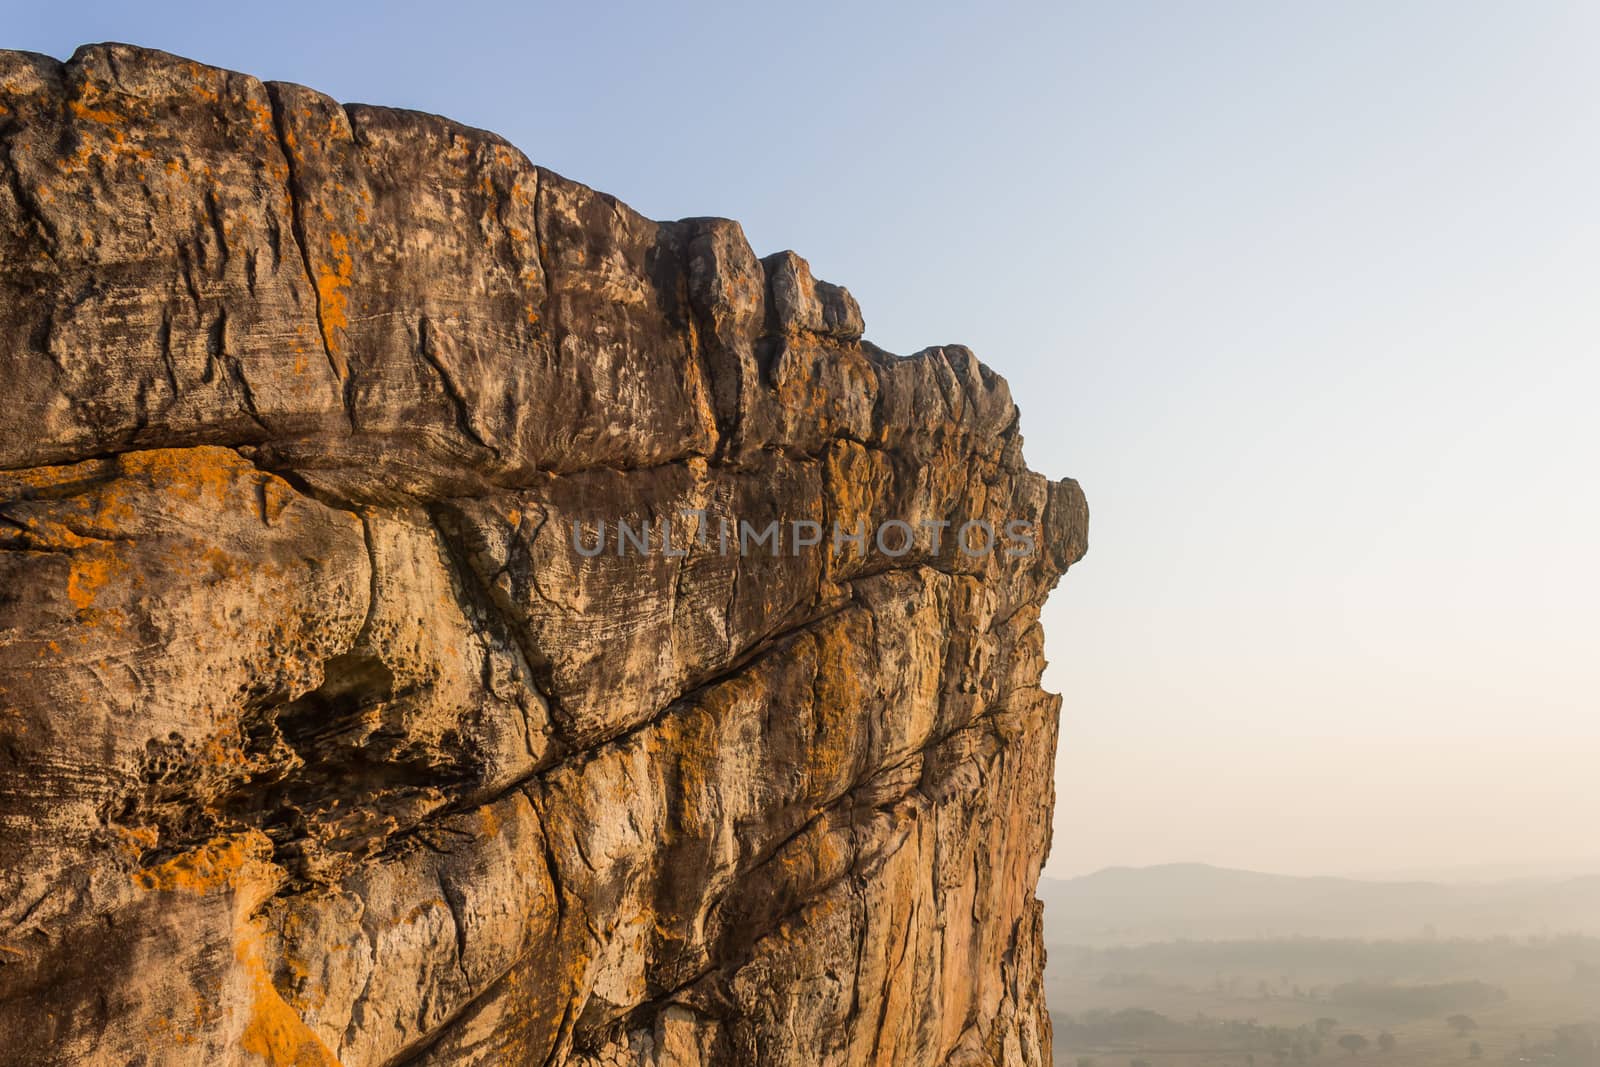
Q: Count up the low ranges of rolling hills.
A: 1